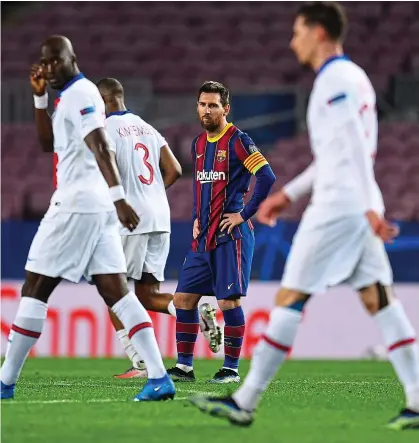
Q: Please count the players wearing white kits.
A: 3